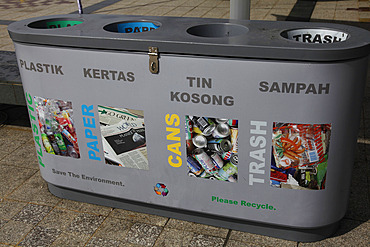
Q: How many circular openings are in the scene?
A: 4